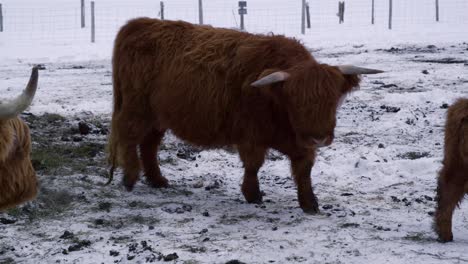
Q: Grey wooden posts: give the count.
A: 12